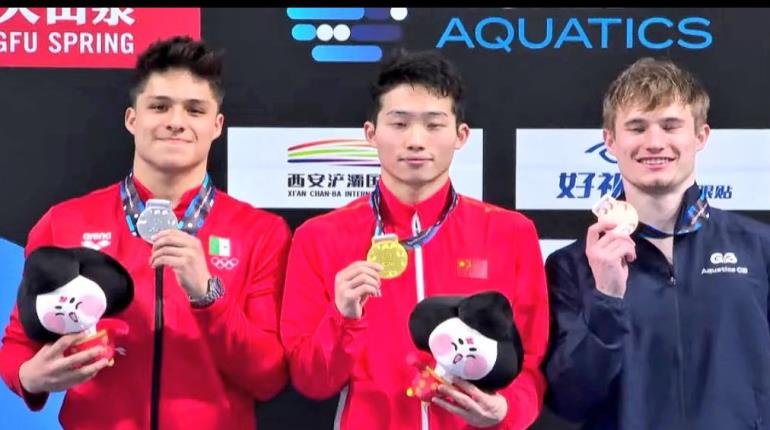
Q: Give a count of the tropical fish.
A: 0